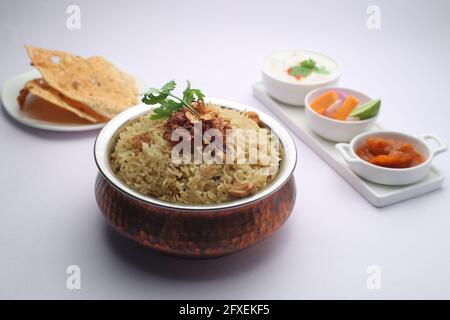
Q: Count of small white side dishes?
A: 3